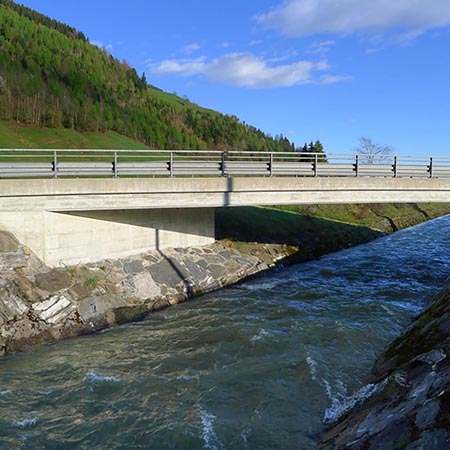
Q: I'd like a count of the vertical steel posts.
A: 9